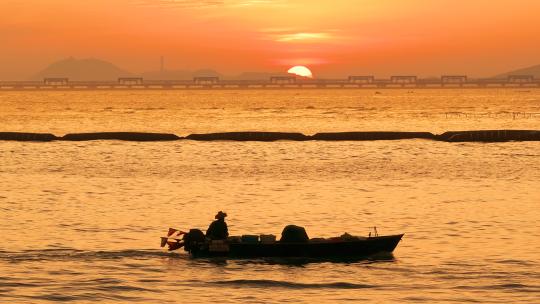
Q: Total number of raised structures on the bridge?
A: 8